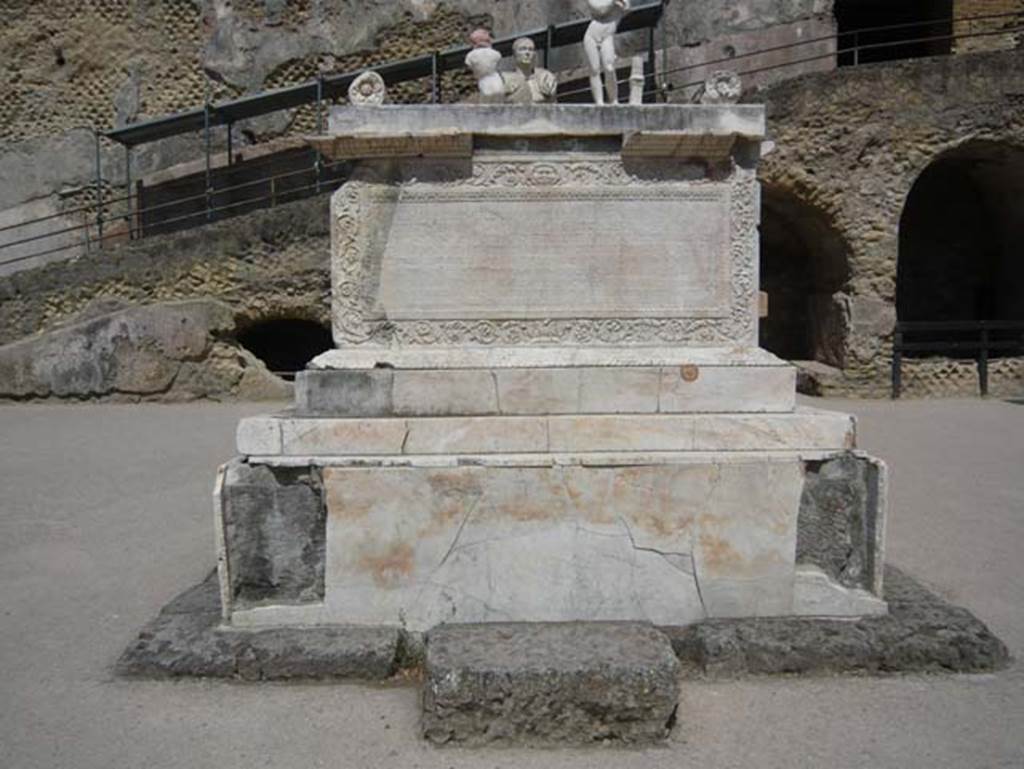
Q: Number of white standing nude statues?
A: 1